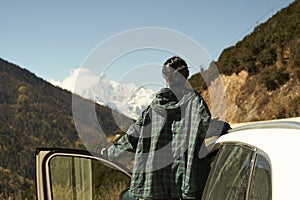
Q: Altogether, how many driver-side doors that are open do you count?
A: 1